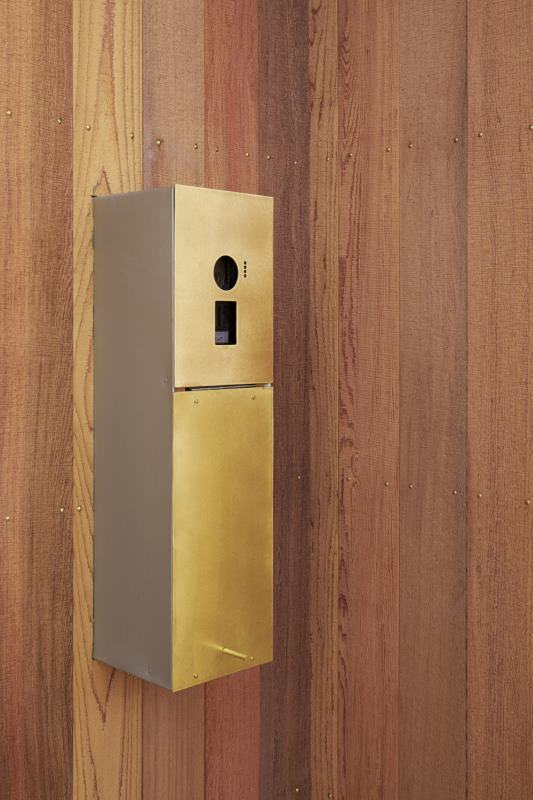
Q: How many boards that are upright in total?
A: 9